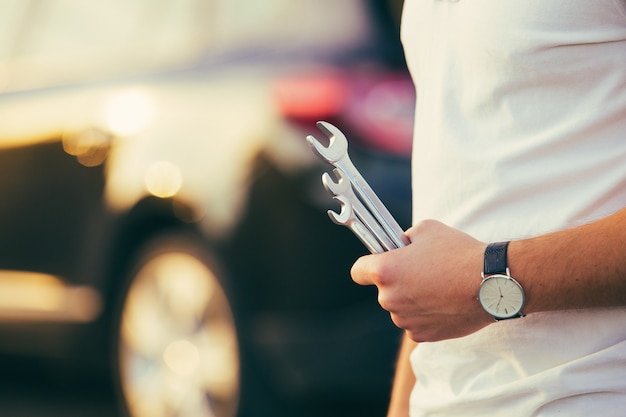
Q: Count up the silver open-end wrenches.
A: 3